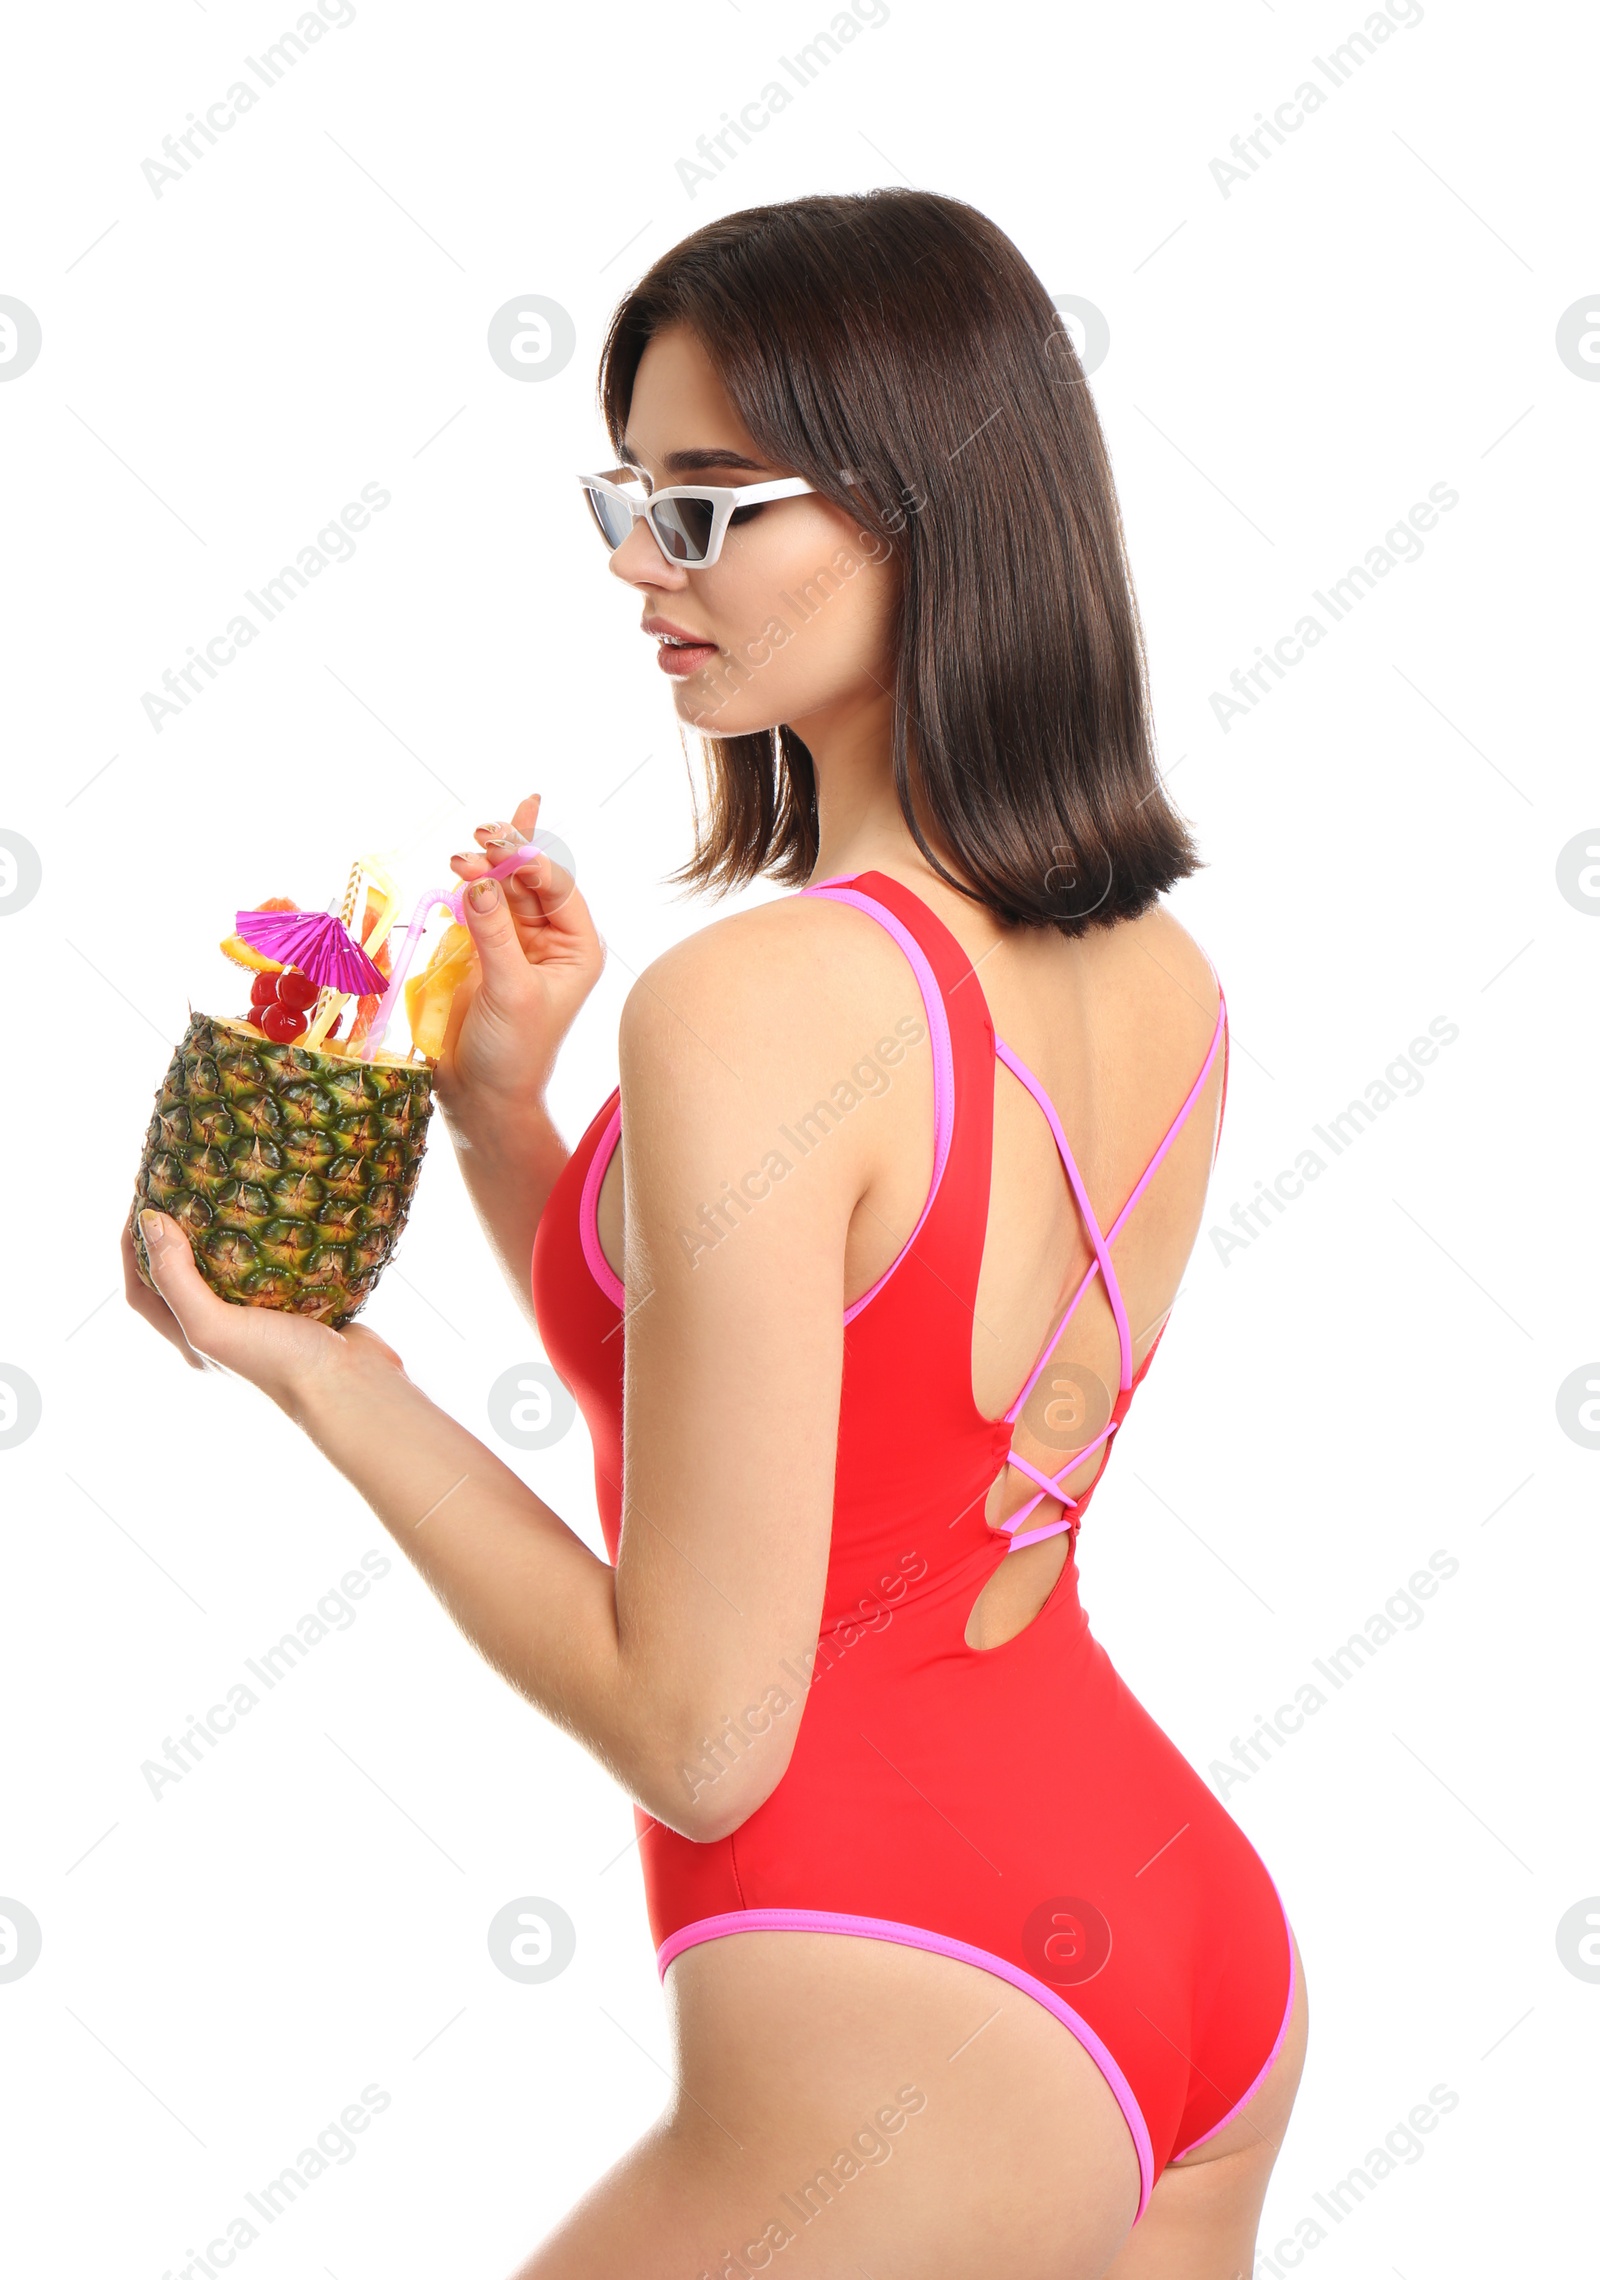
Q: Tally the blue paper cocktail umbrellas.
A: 0